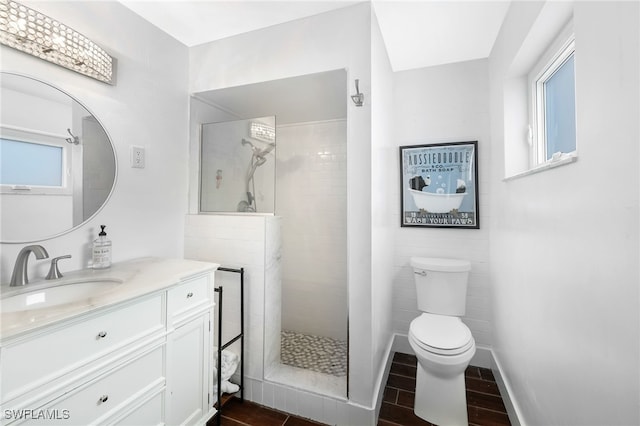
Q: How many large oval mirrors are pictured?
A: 1